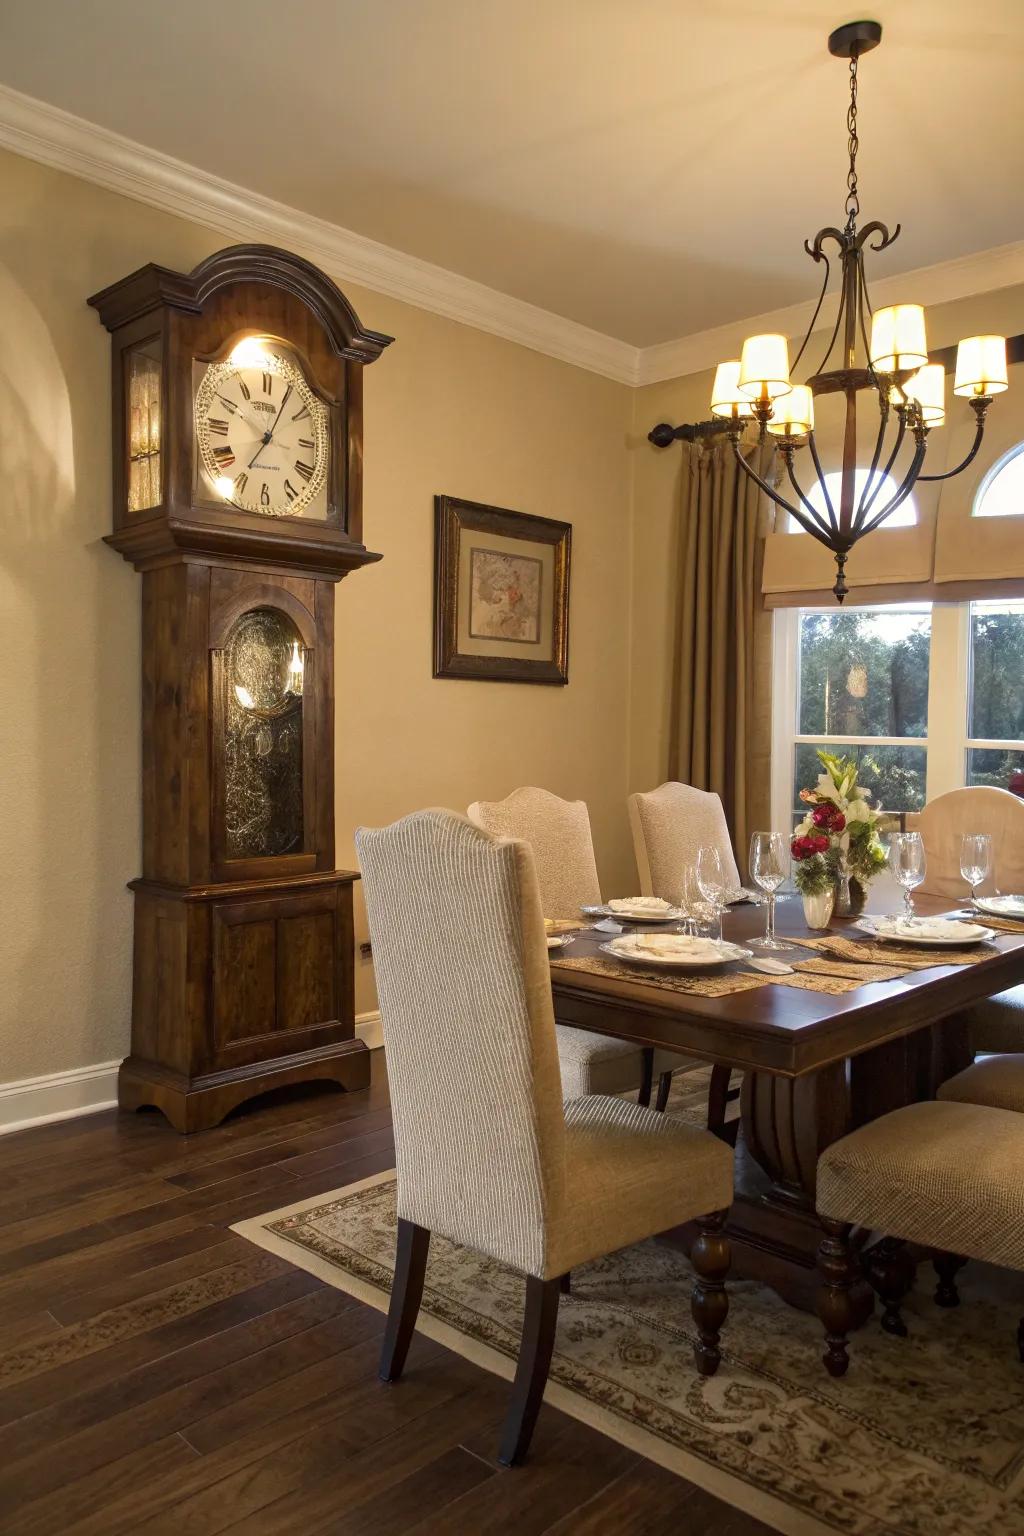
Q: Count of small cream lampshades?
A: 6